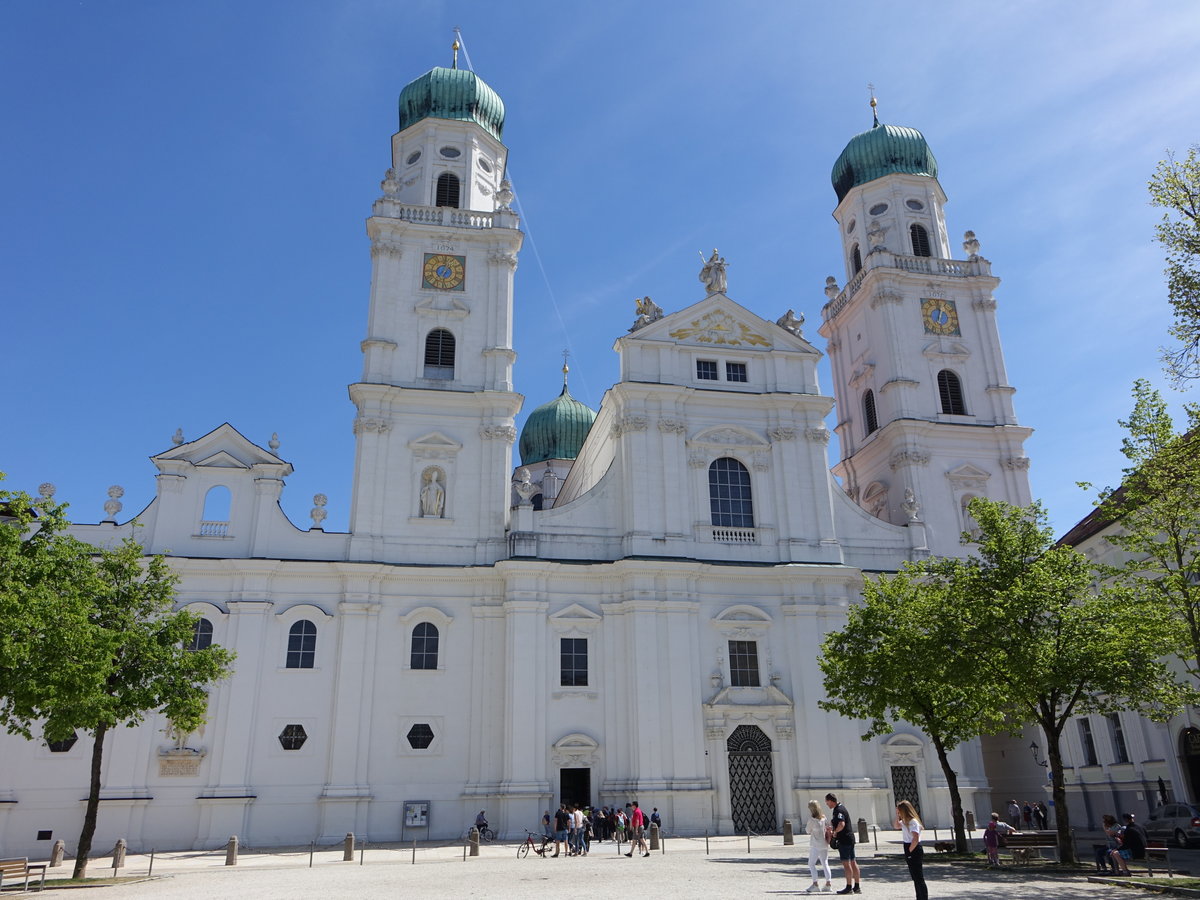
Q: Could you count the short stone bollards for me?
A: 9